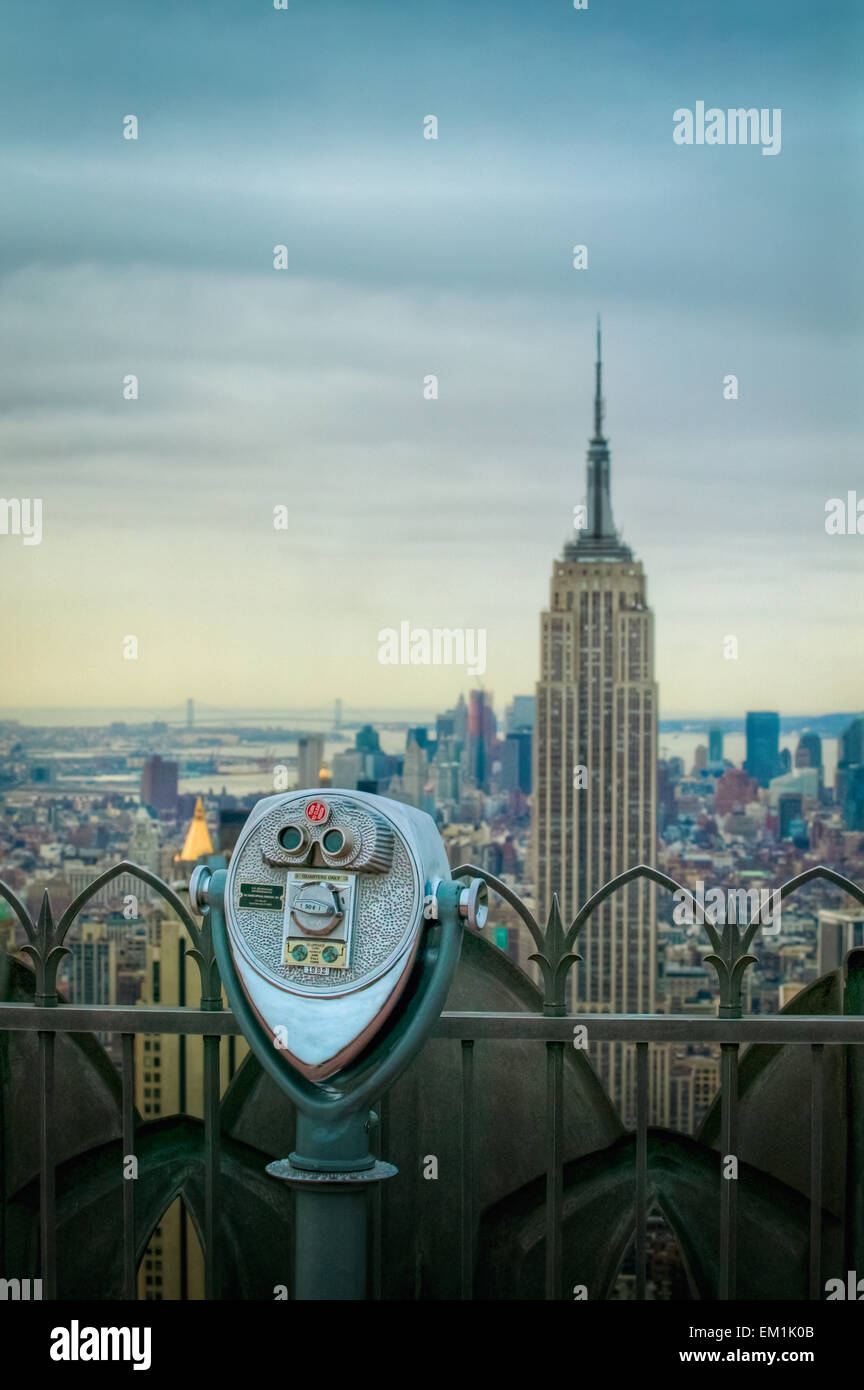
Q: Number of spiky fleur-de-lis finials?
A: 4